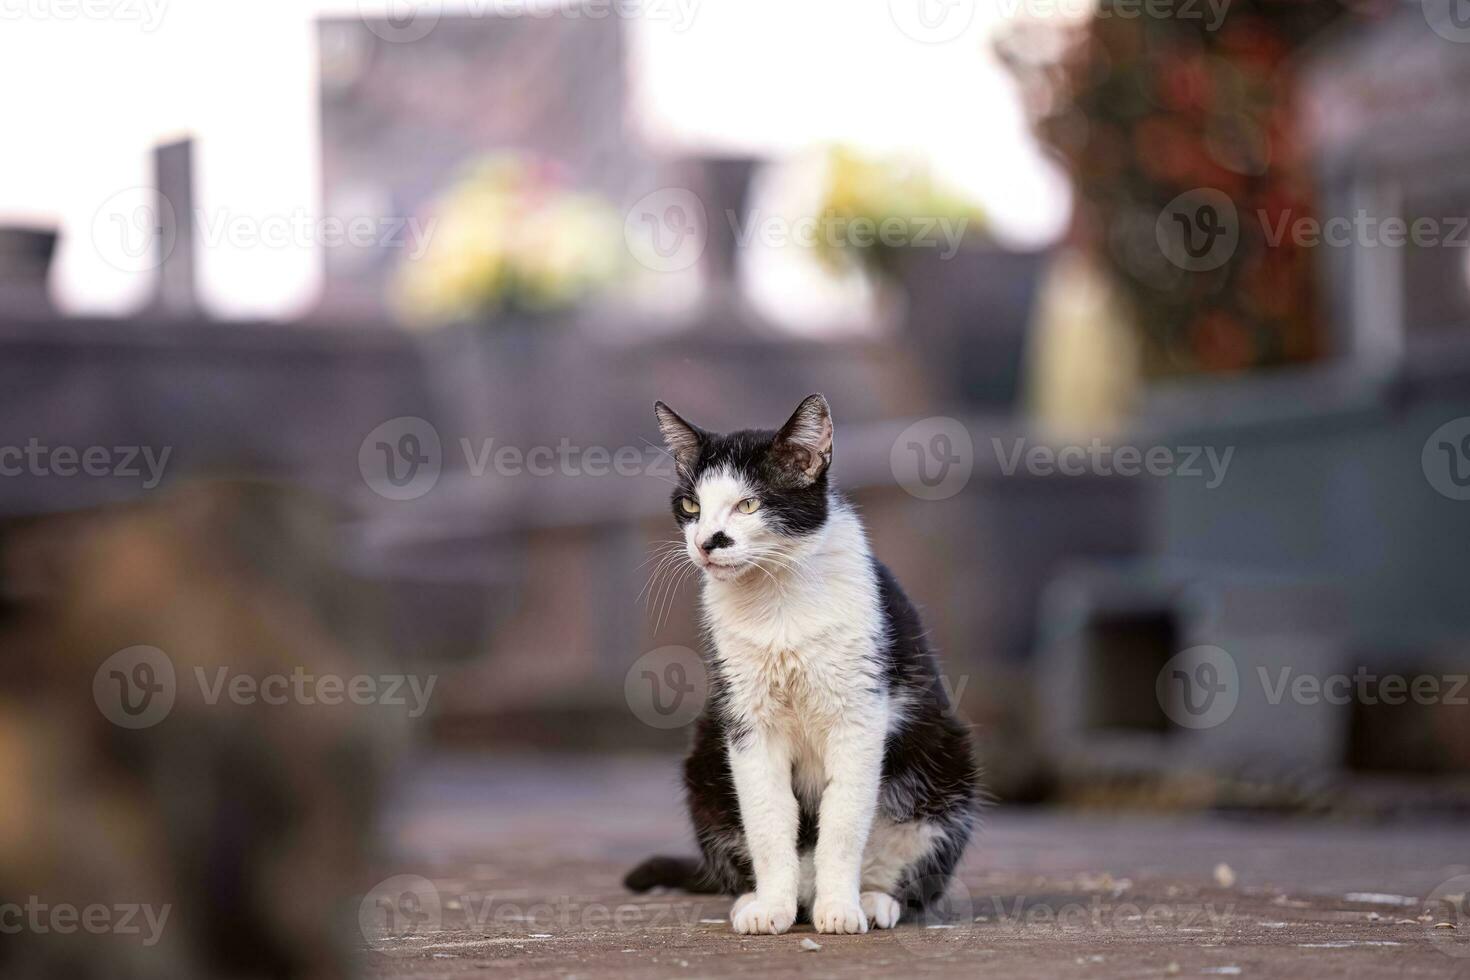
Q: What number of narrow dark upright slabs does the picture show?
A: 1